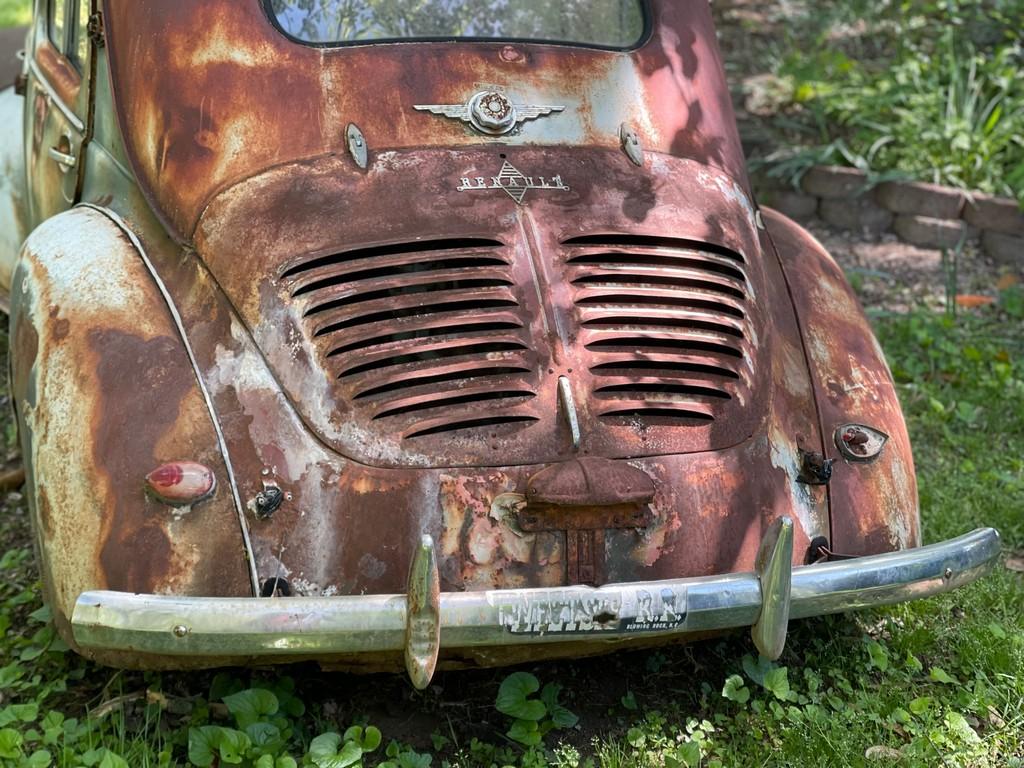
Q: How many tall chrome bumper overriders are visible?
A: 2